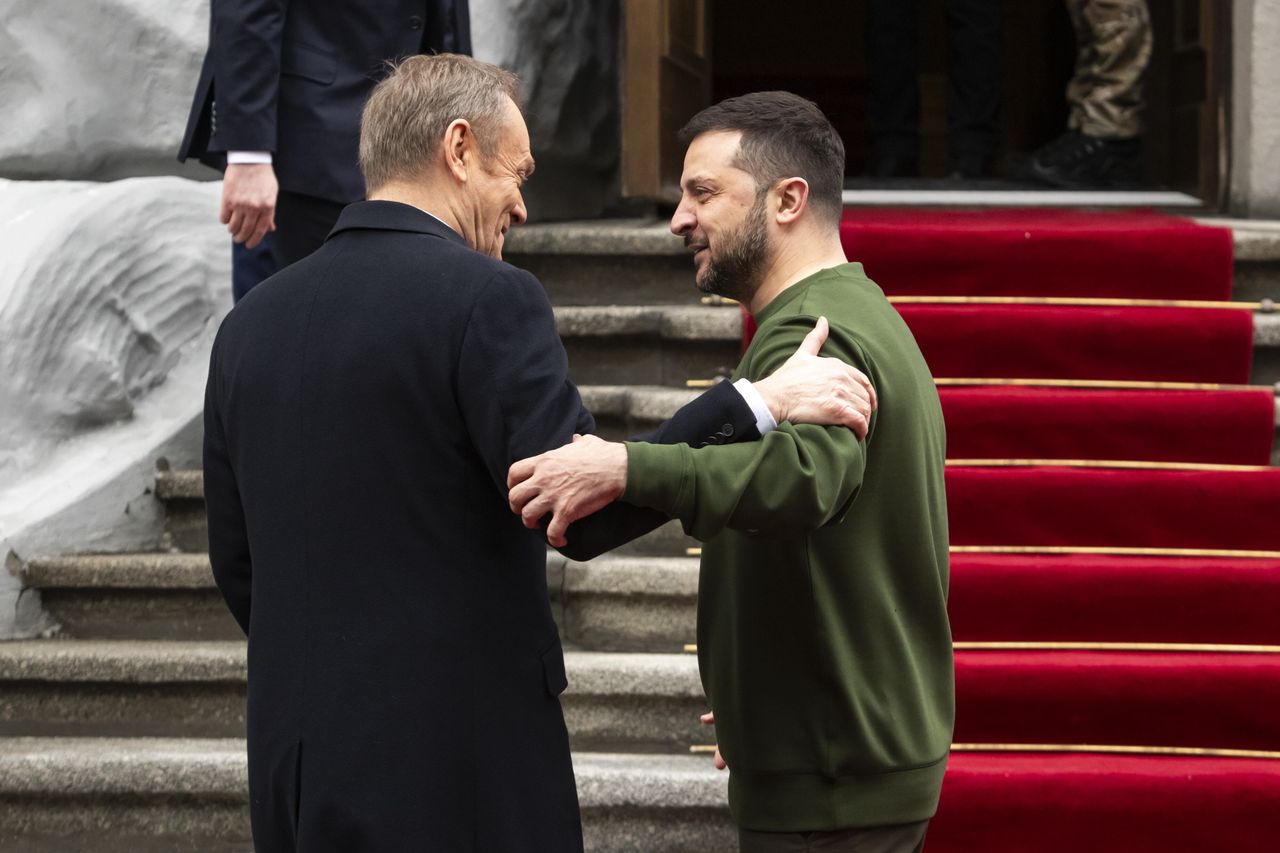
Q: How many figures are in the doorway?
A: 2